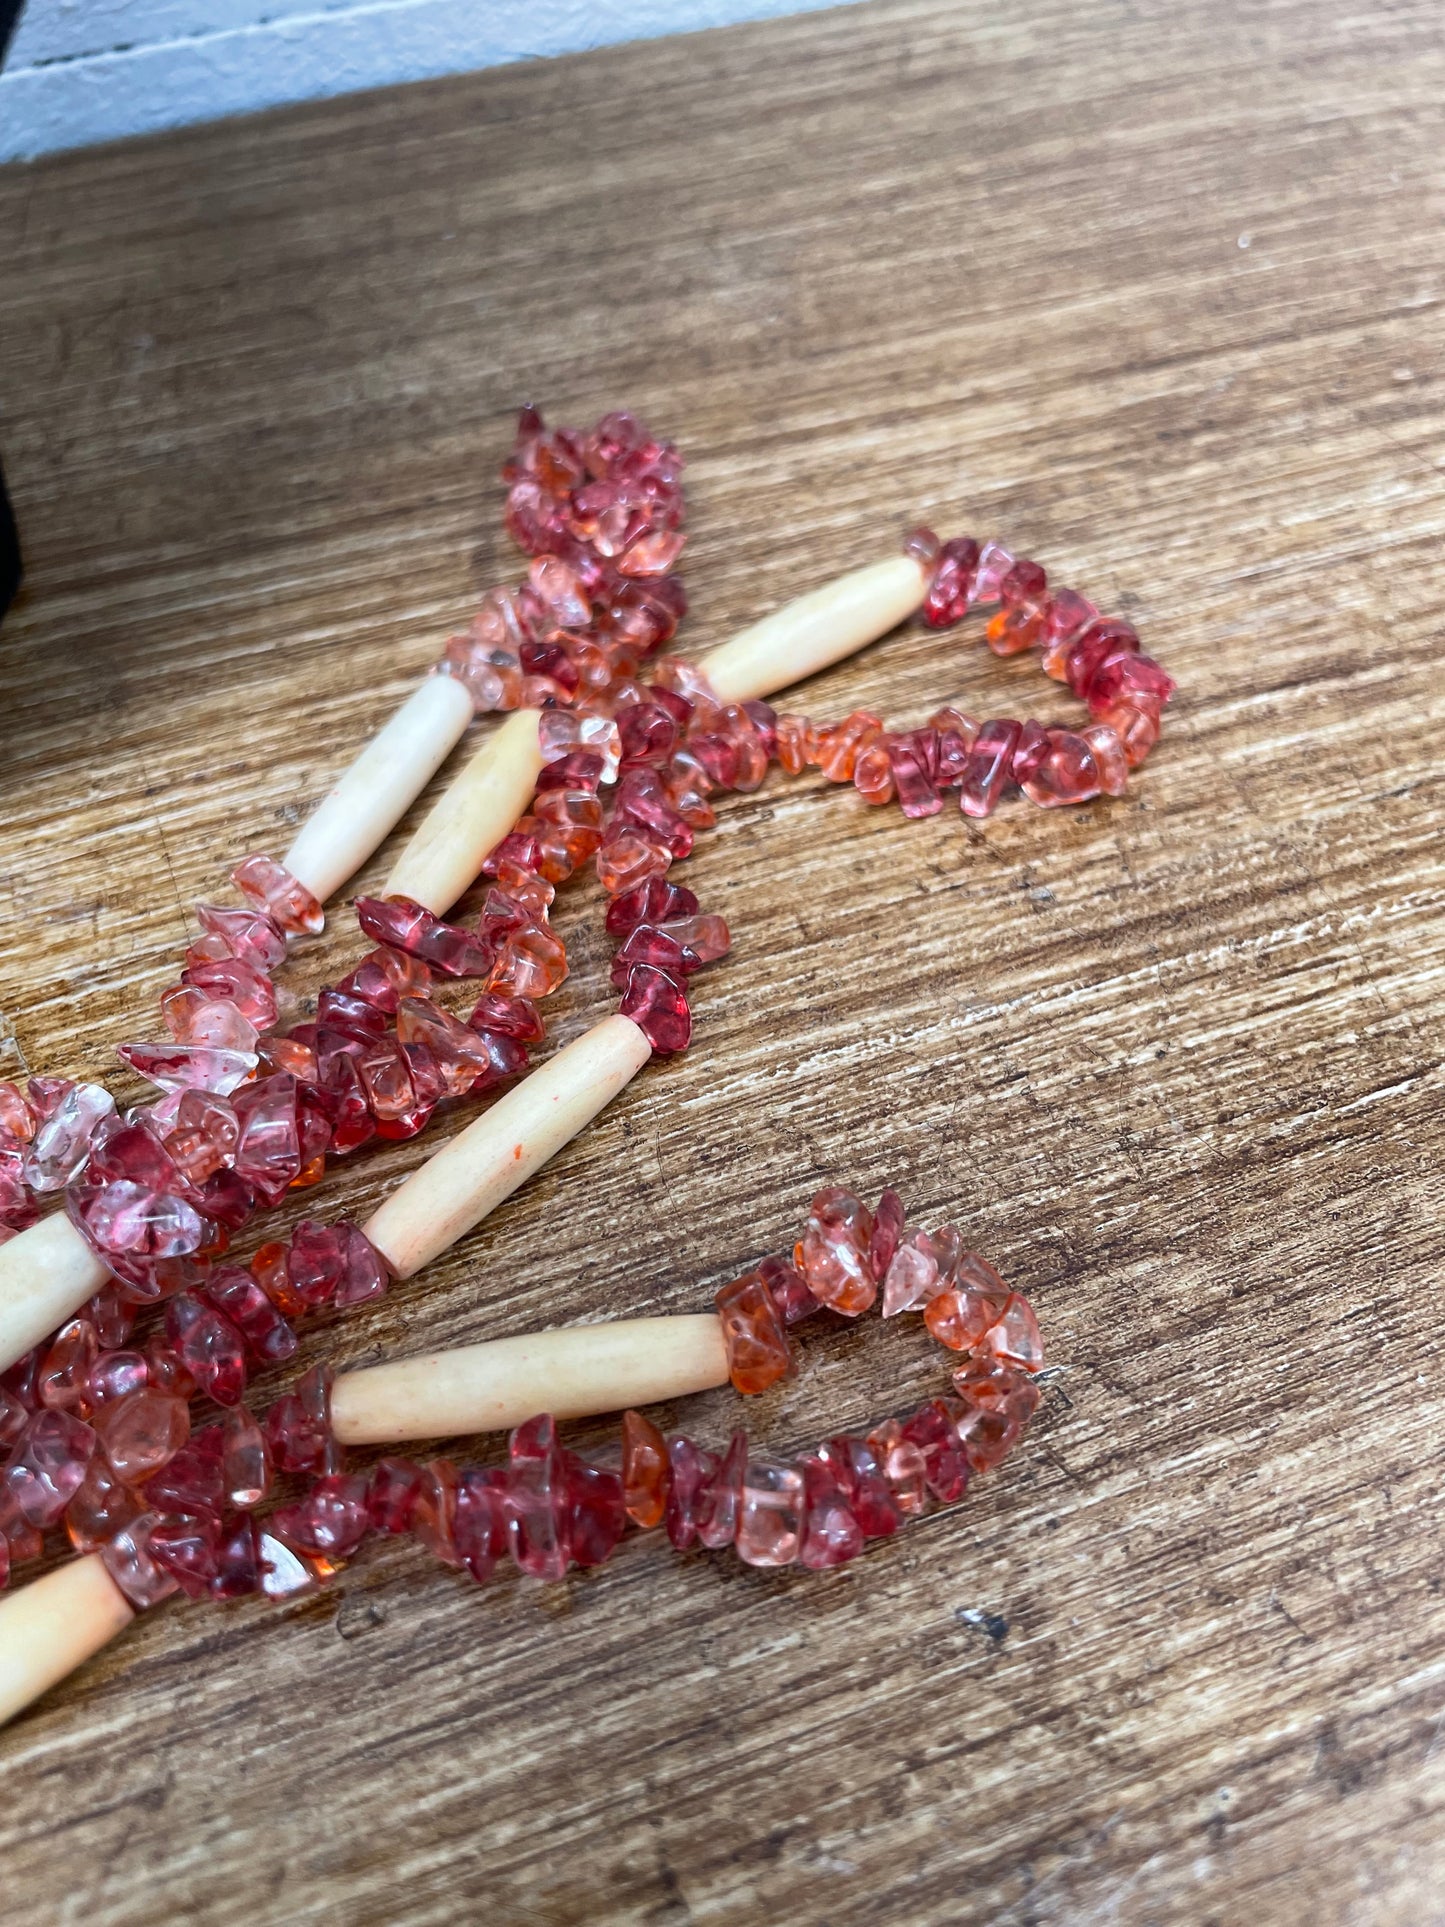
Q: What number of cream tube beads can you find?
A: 7